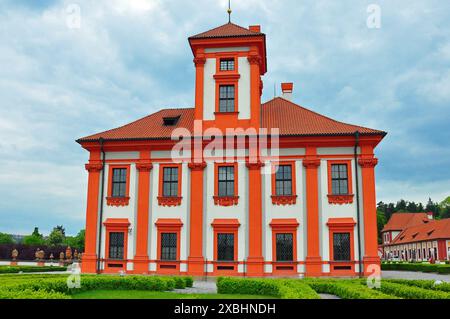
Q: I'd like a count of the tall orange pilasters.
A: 6